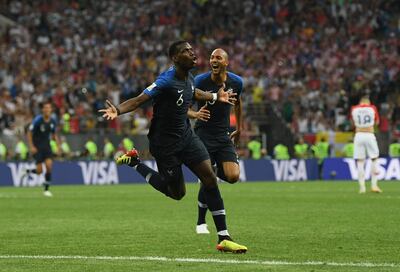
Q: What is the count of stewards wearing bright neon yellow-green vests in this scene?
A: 13